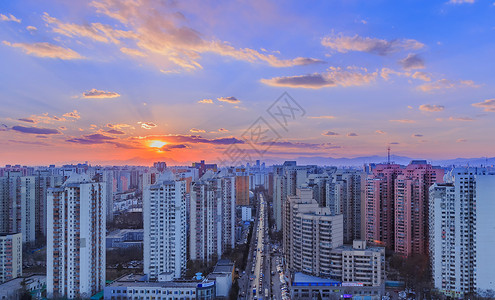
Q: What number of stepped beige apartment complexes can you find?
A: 1